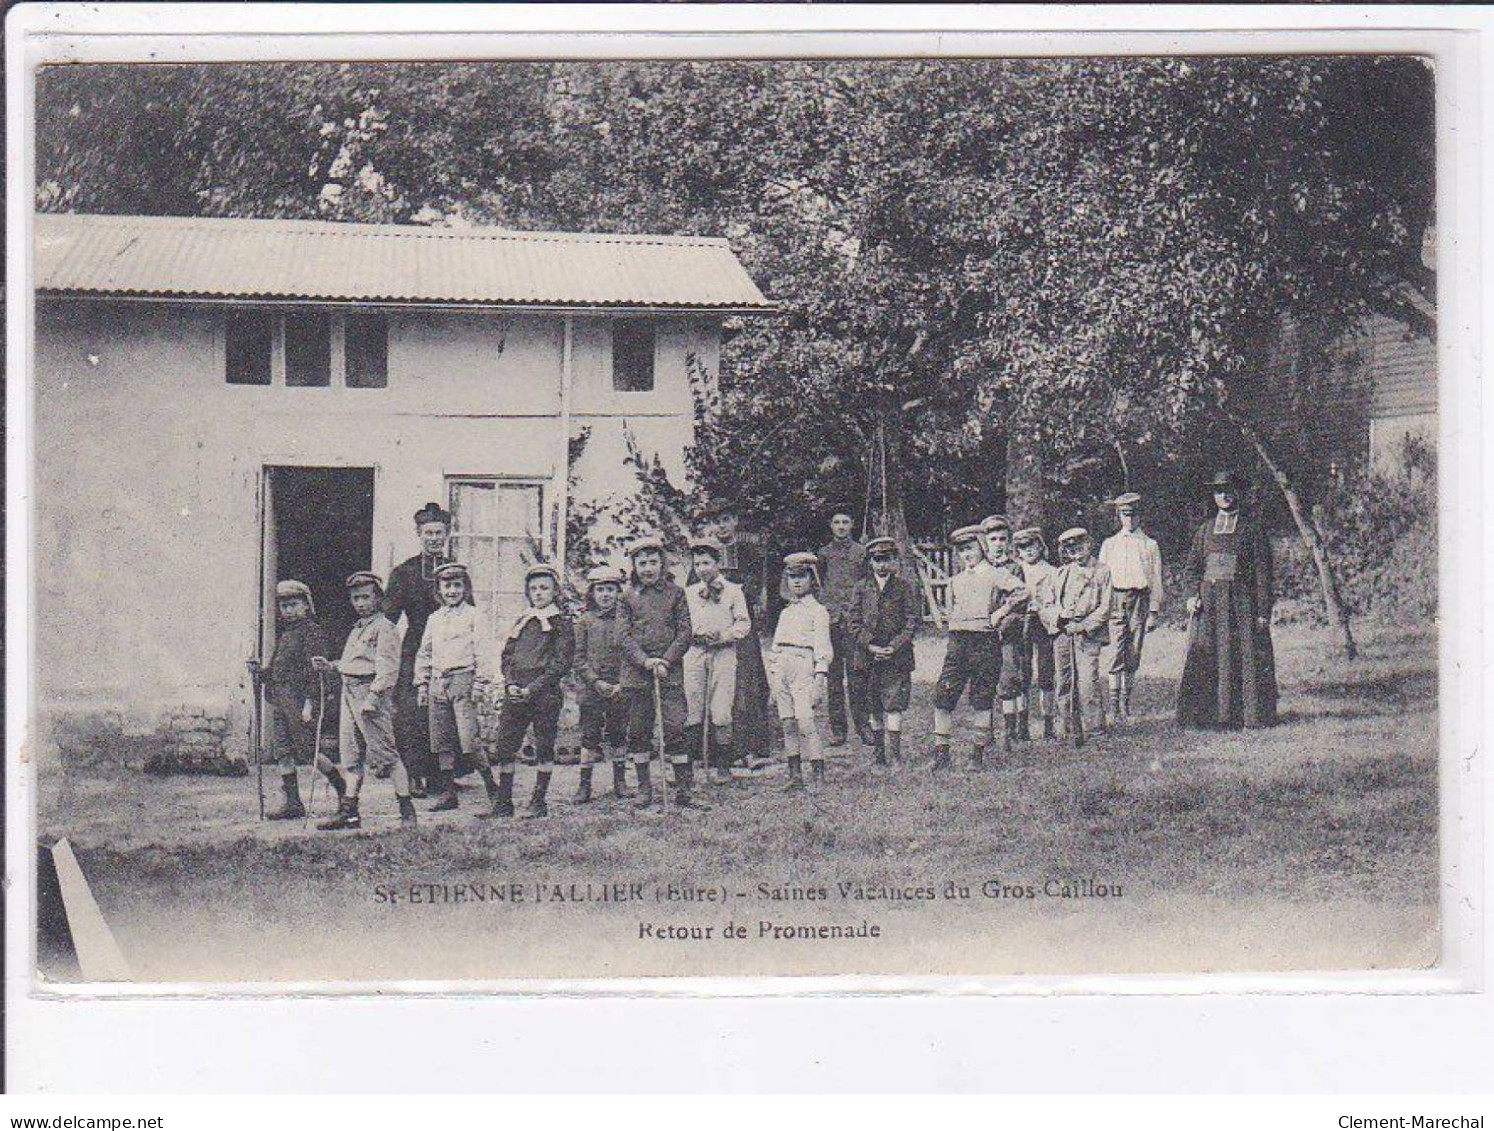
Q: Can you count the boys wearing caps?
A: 14